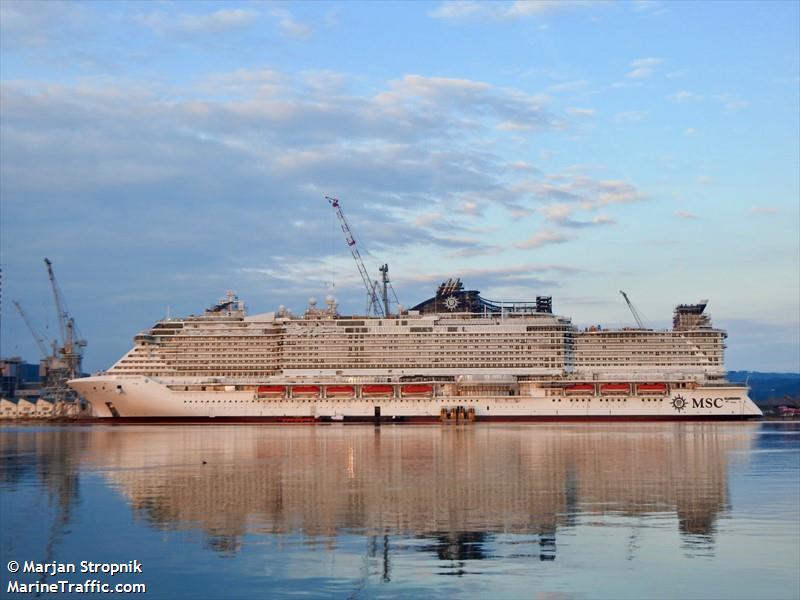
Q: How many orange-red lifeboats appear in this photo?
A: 8